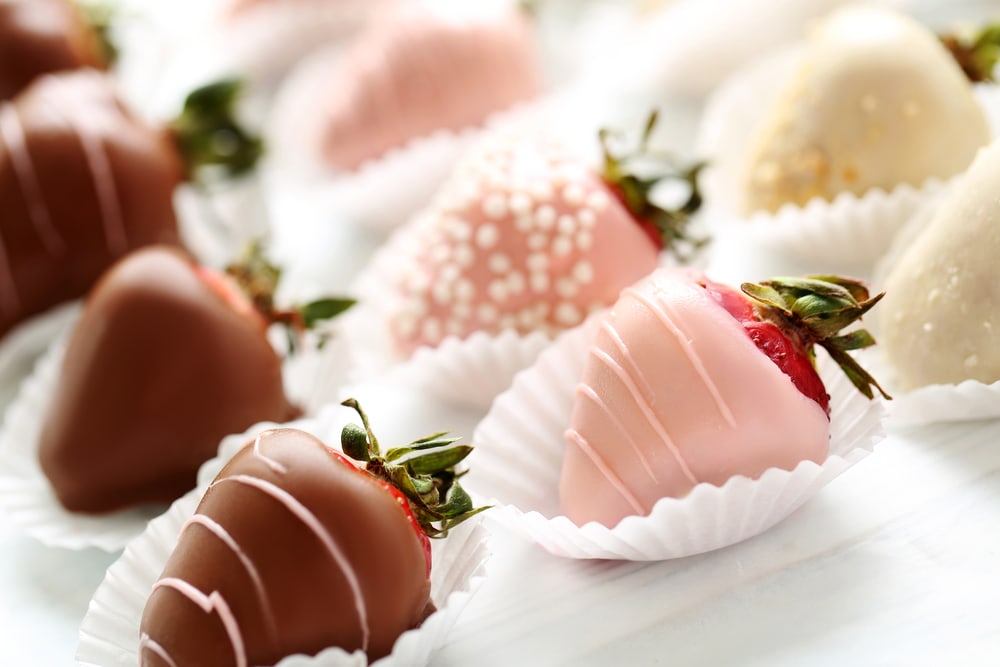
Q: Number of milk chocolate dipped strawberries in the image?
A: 4